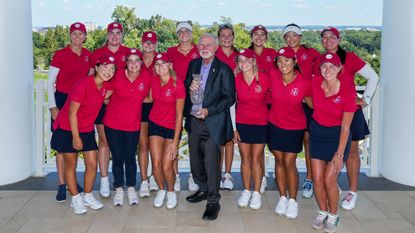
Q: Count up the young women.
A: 14